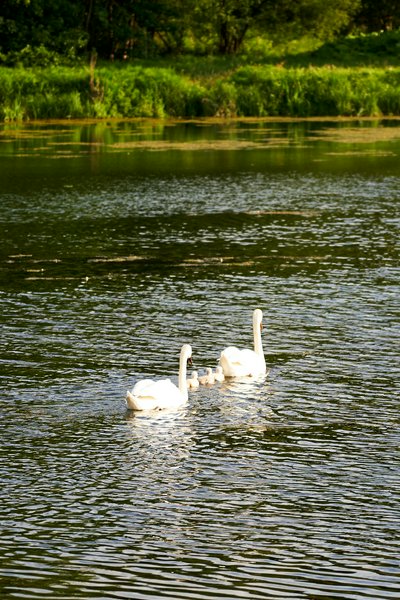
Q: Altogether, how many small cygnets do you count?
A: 3